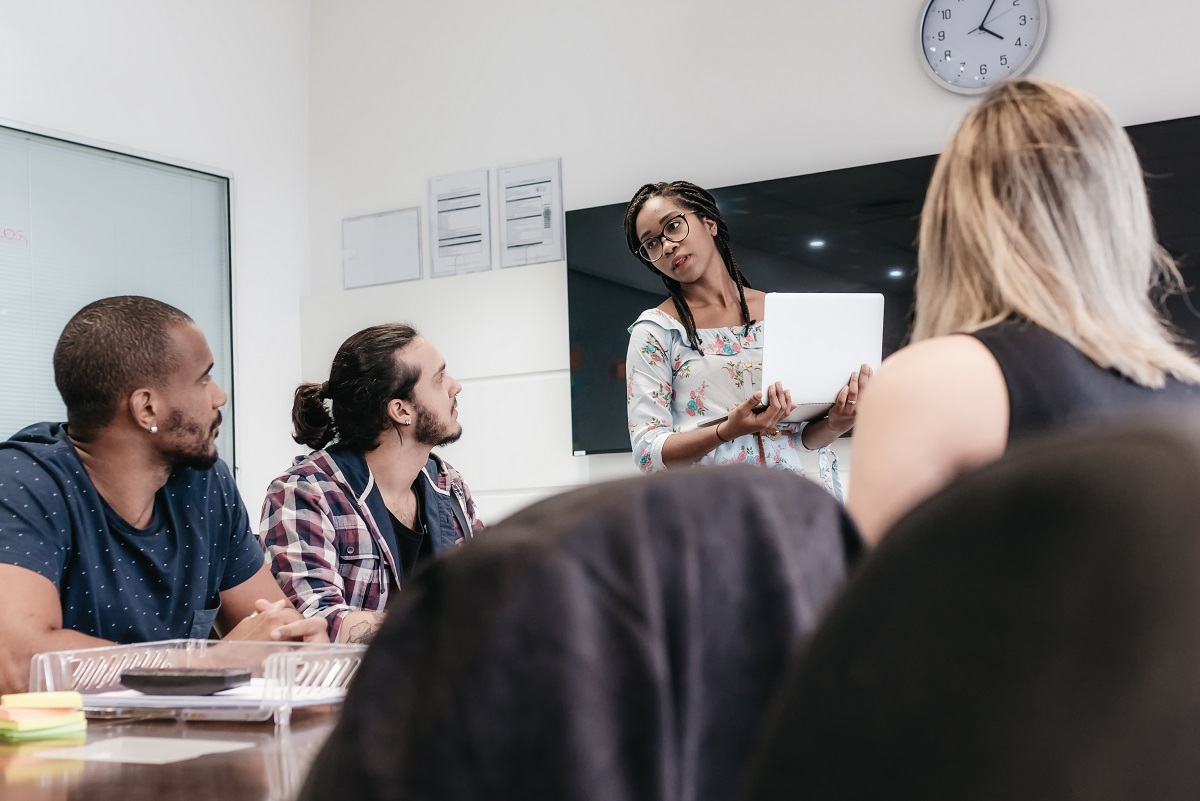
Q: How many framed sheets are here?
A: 3